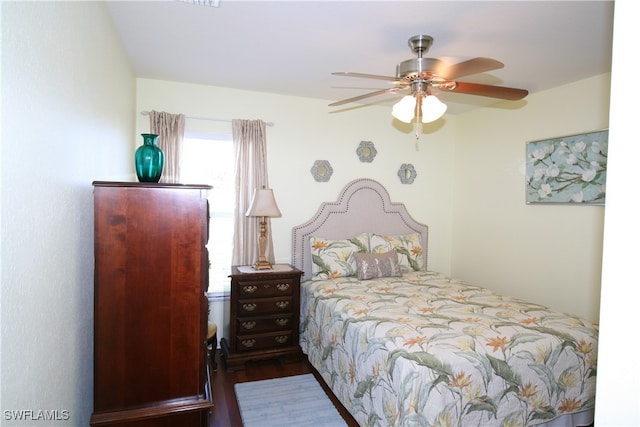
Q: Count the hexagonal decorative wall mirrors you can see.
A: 3